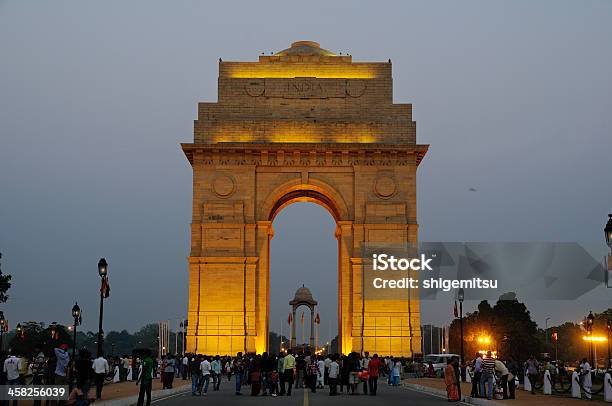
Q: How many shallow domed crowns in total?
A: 1